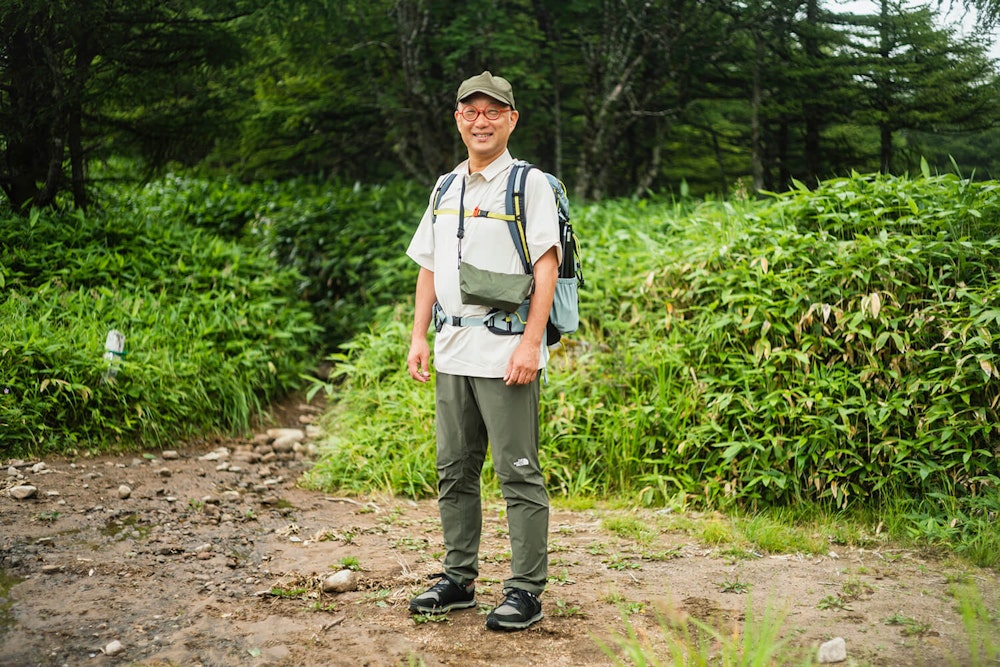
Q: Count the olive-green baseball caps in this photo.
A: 1